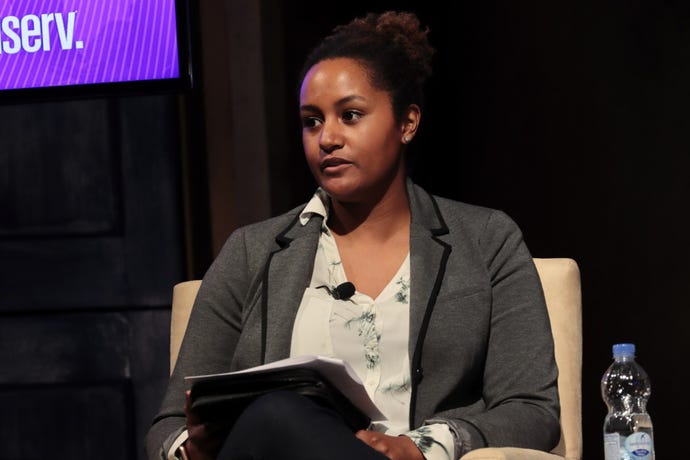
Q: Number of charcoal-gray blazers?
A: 1